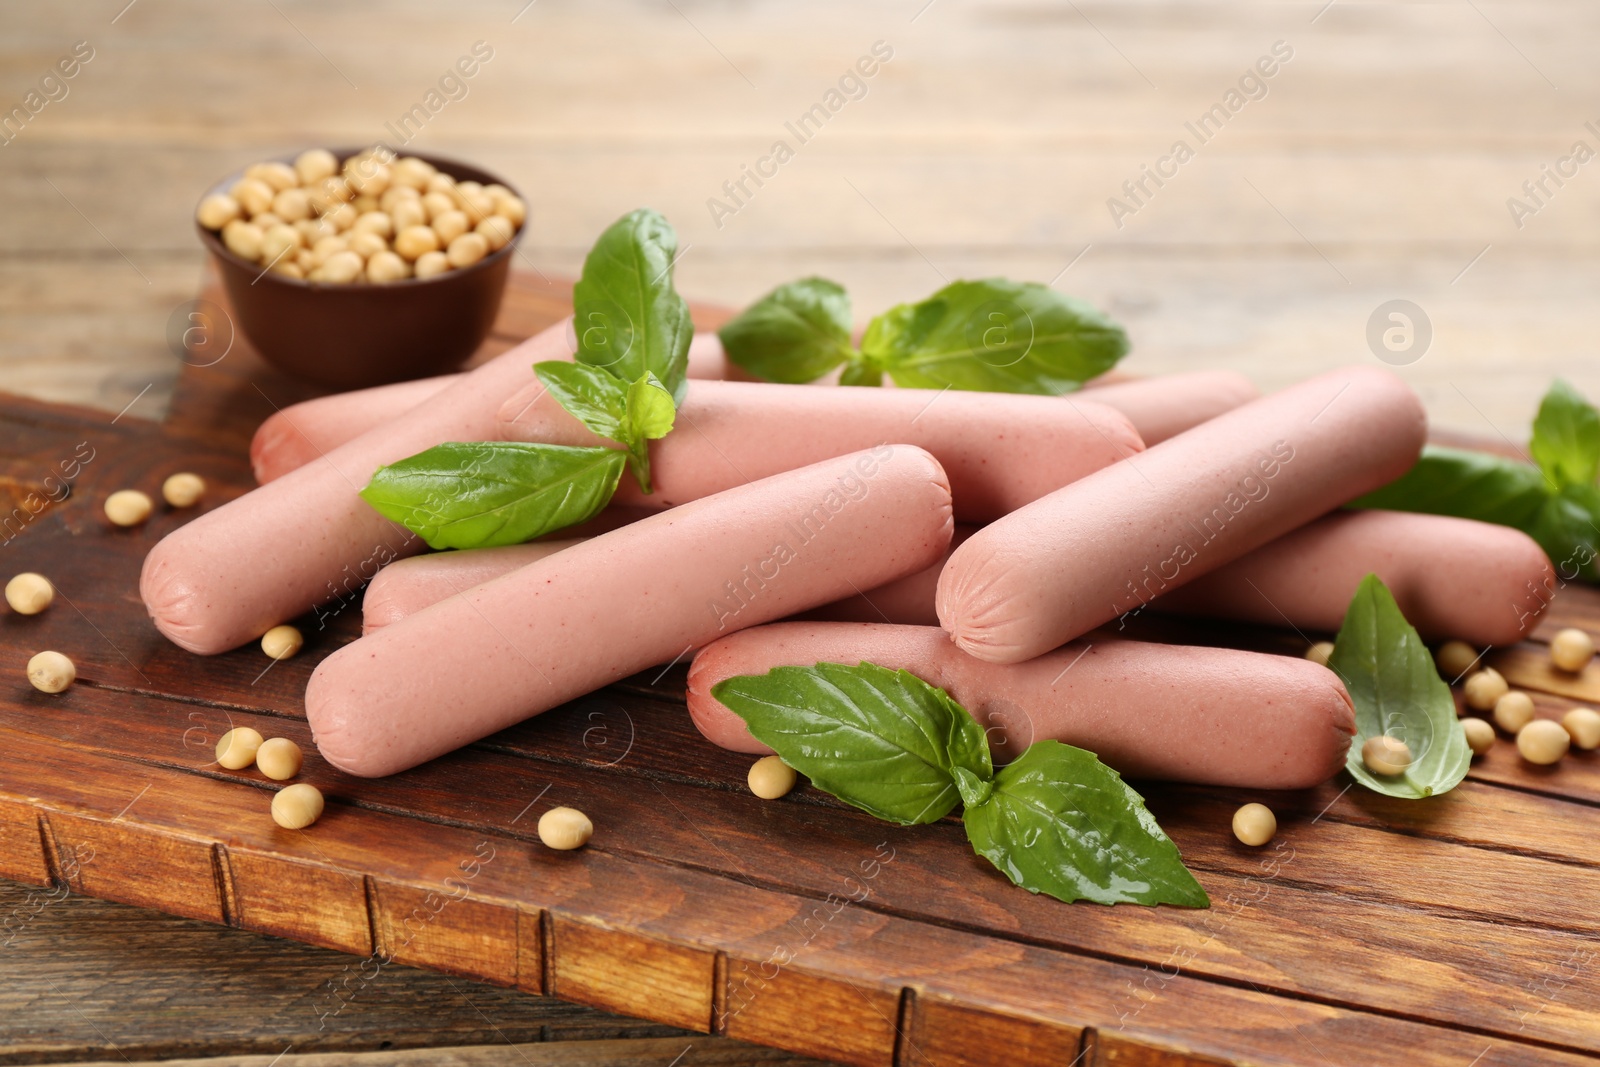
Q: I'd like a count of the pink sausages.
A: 9